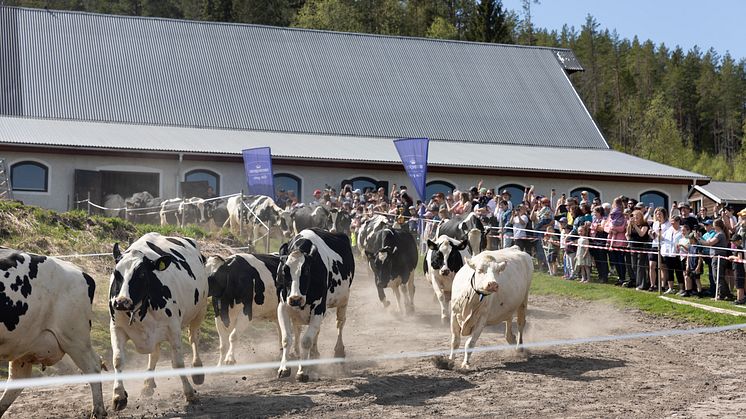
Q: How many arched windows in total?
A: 8